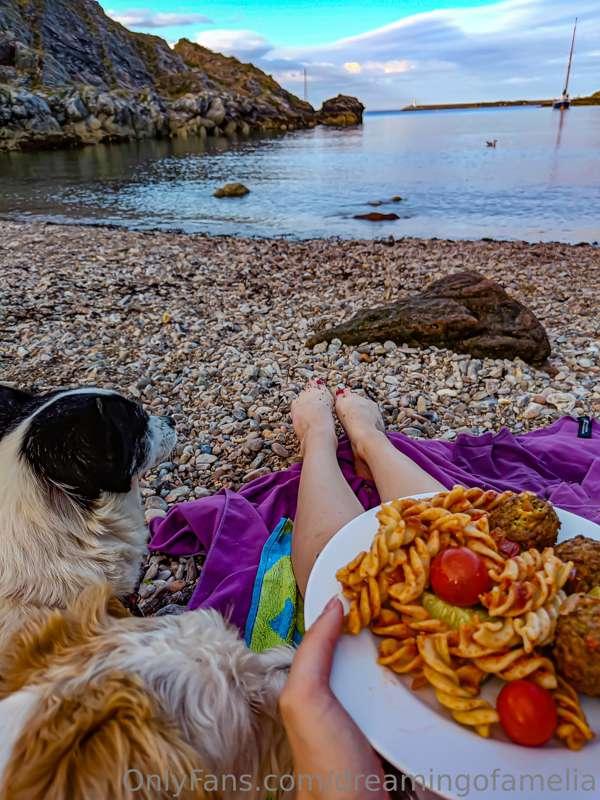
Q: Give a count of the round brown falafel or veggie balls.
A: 3